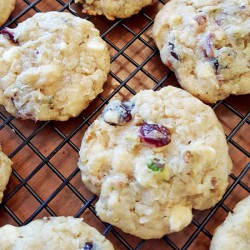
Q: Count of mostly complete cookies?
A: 3